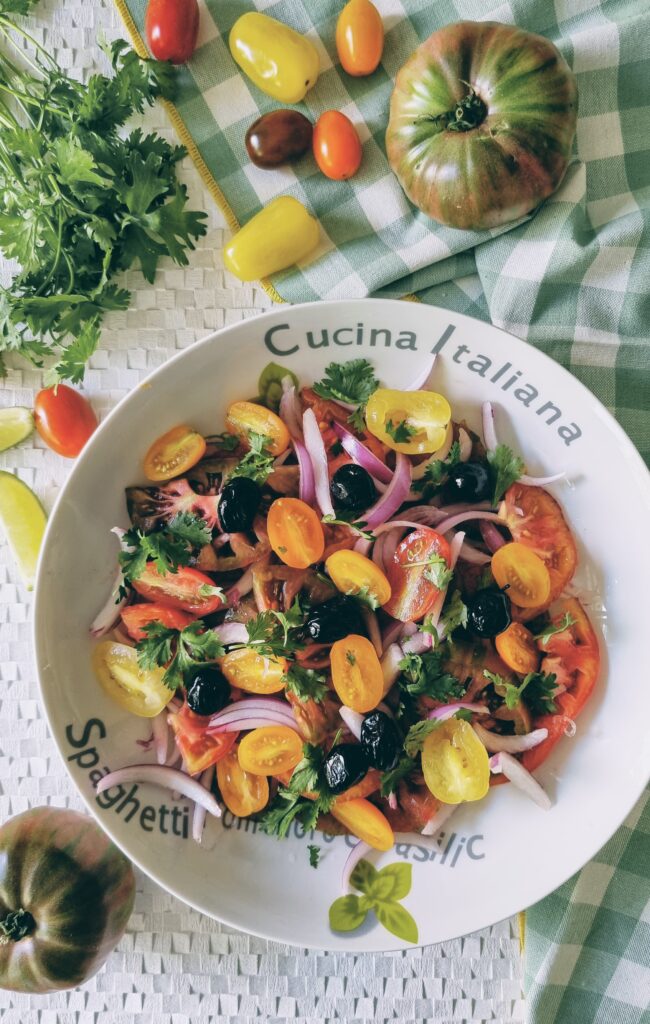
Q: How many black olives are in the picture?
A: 8